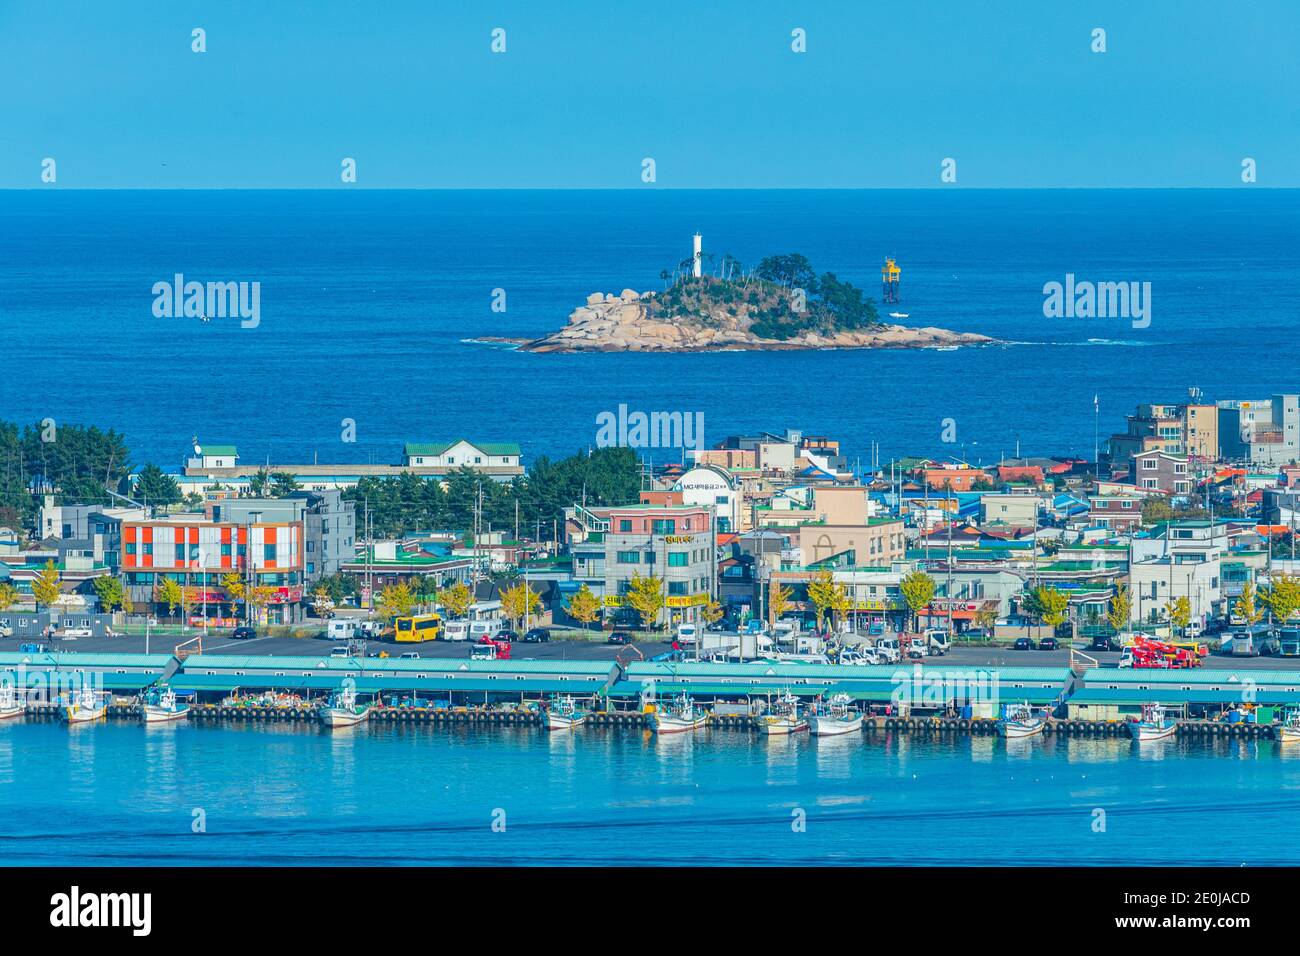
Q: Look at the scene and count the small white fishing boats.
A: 11